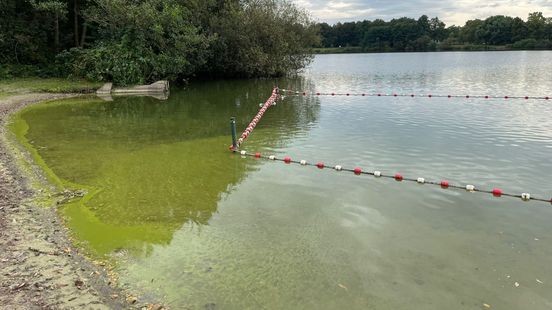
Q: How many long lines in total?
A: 2